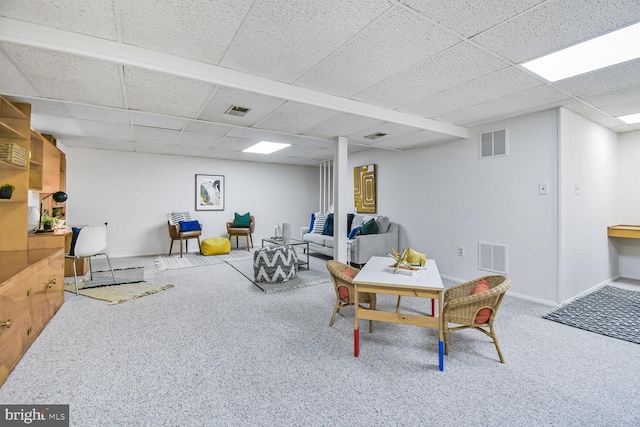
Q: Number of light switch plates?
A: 2